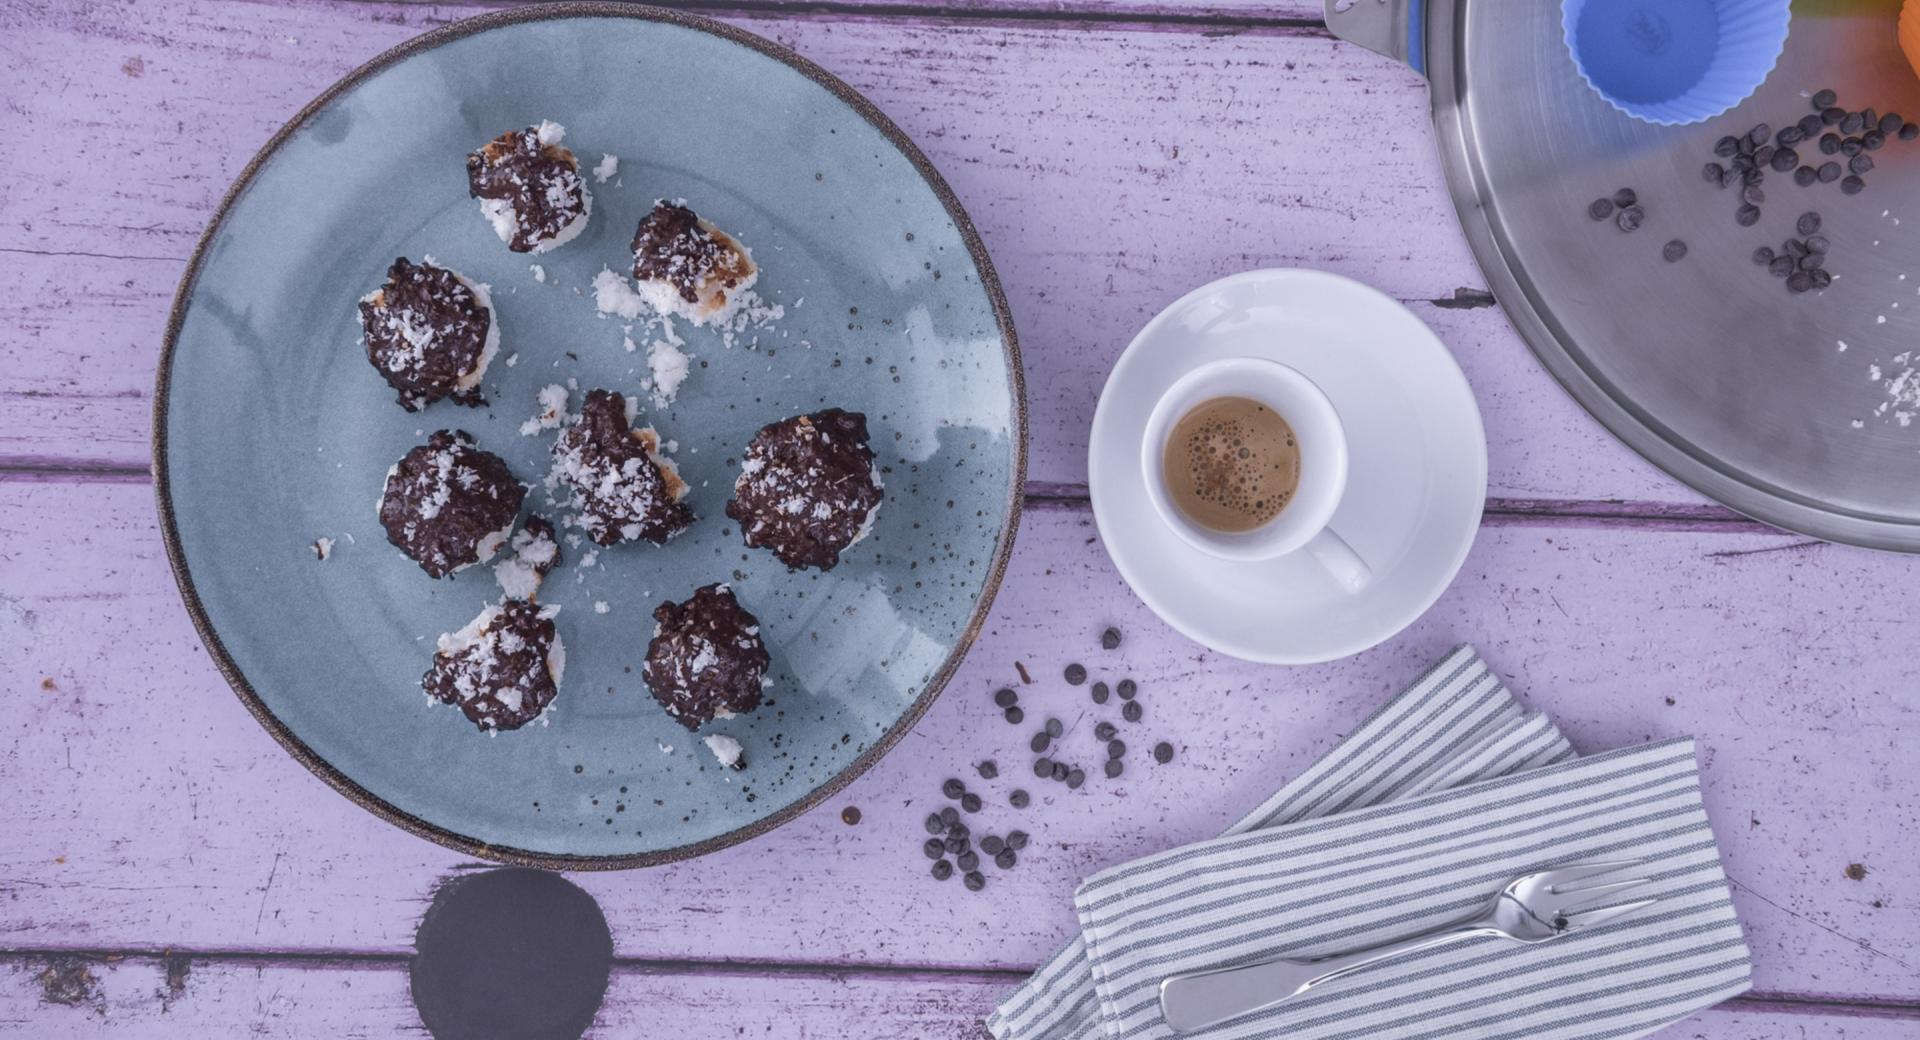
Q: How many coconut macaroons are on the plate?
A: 8